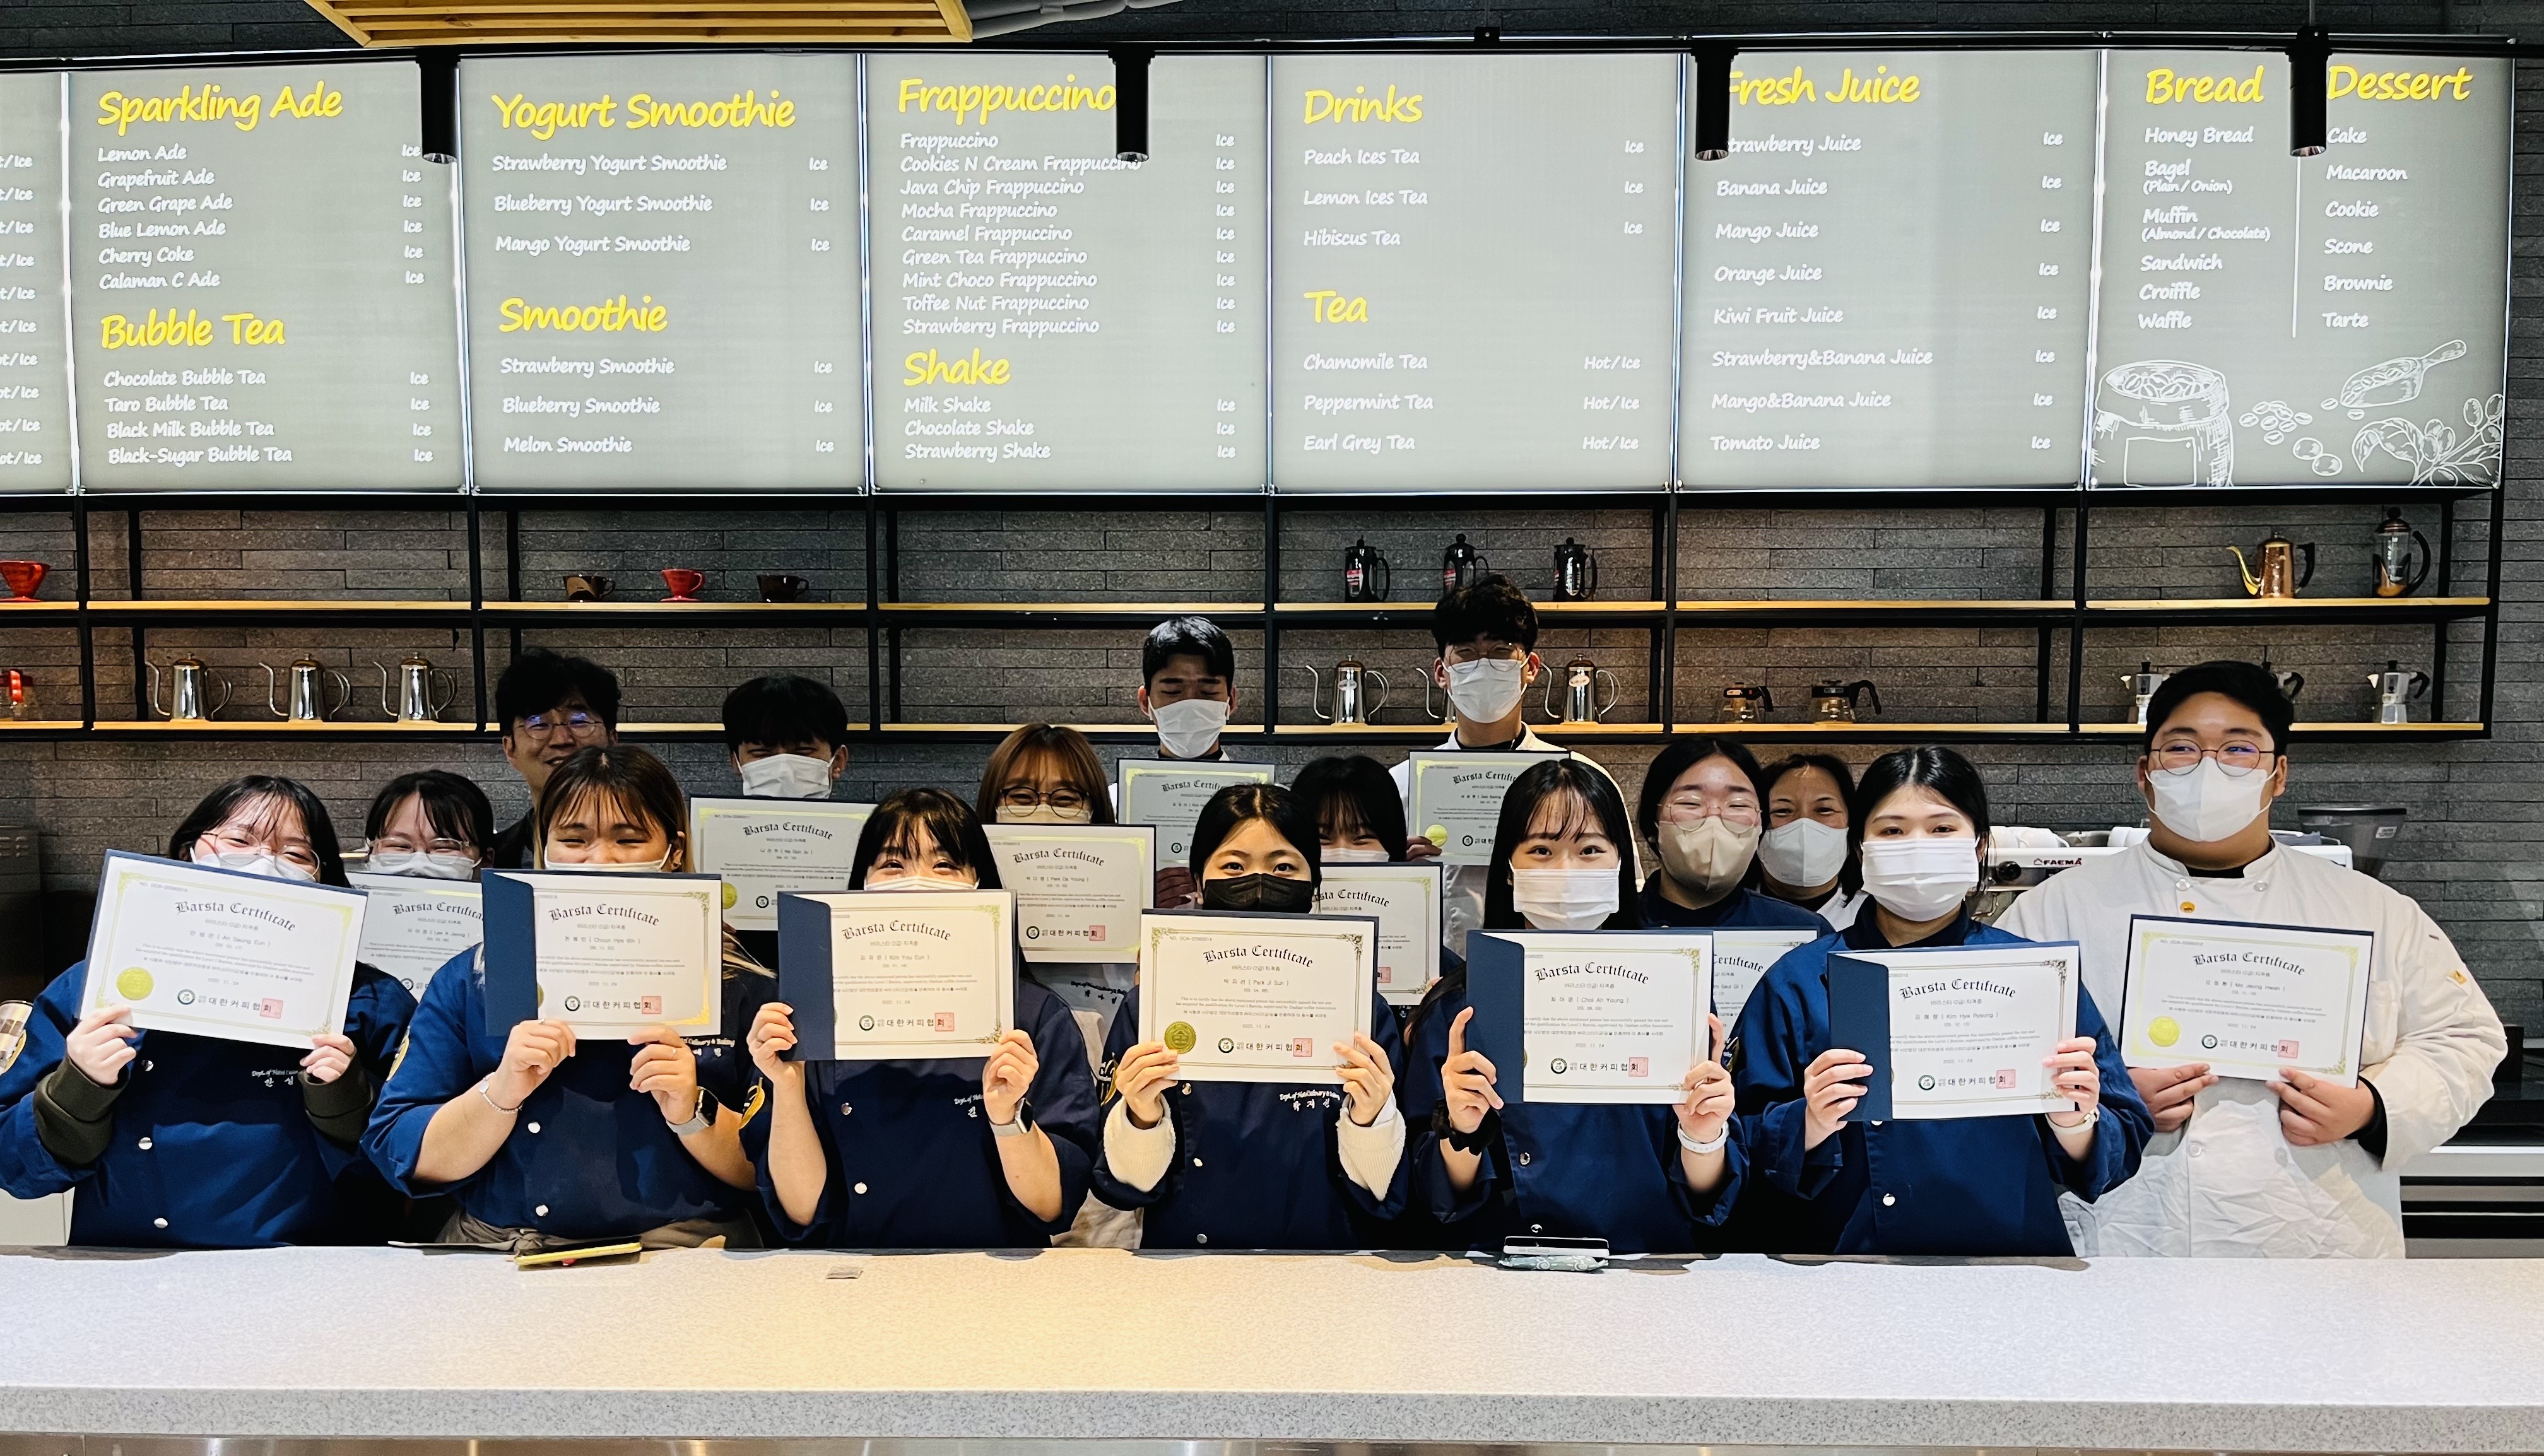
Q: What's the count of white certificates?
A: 14